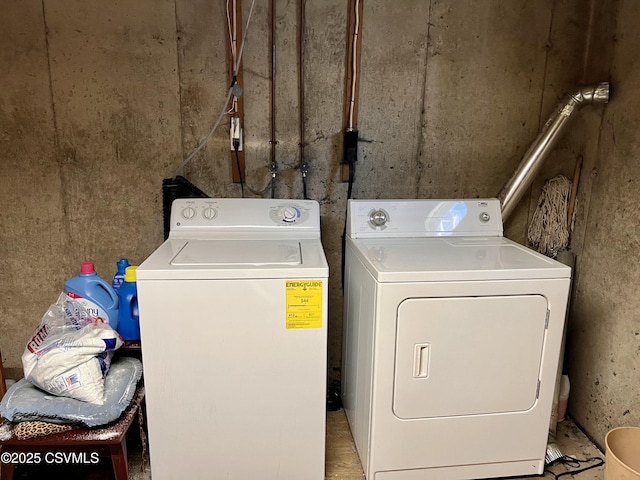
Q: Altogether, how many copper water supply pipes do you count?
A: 2